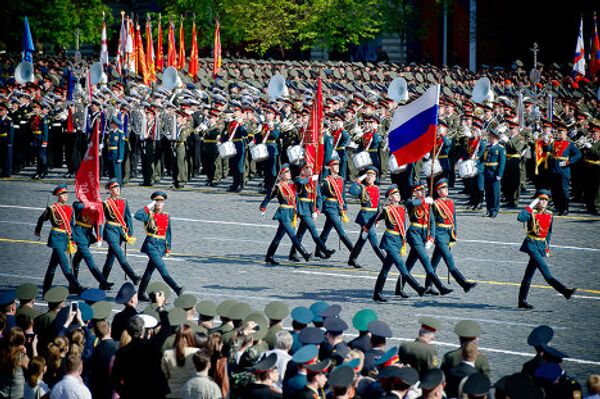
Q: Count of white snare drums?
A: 7